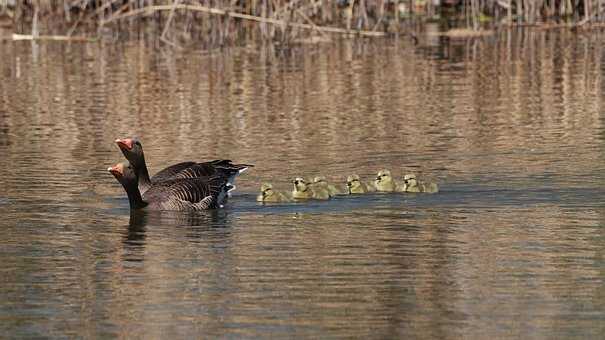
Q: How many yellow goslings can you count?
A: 6